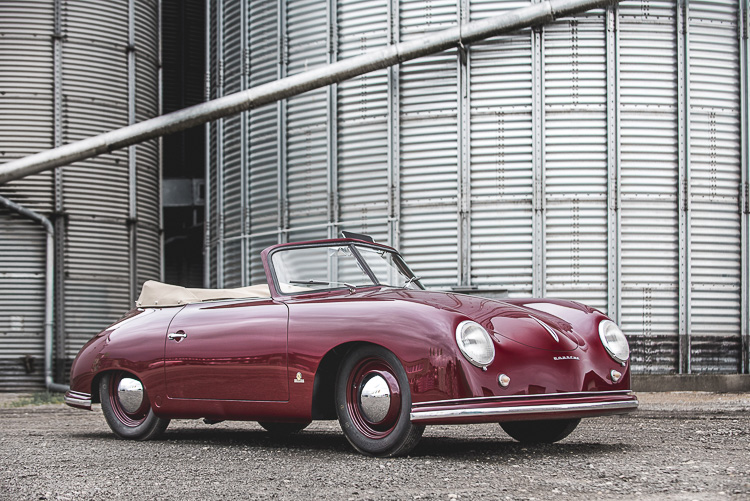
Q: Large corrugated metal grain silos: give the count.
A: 2